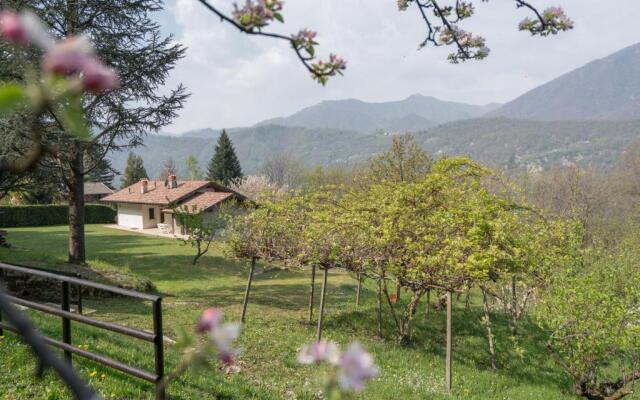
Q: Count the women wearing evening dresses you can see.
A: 0